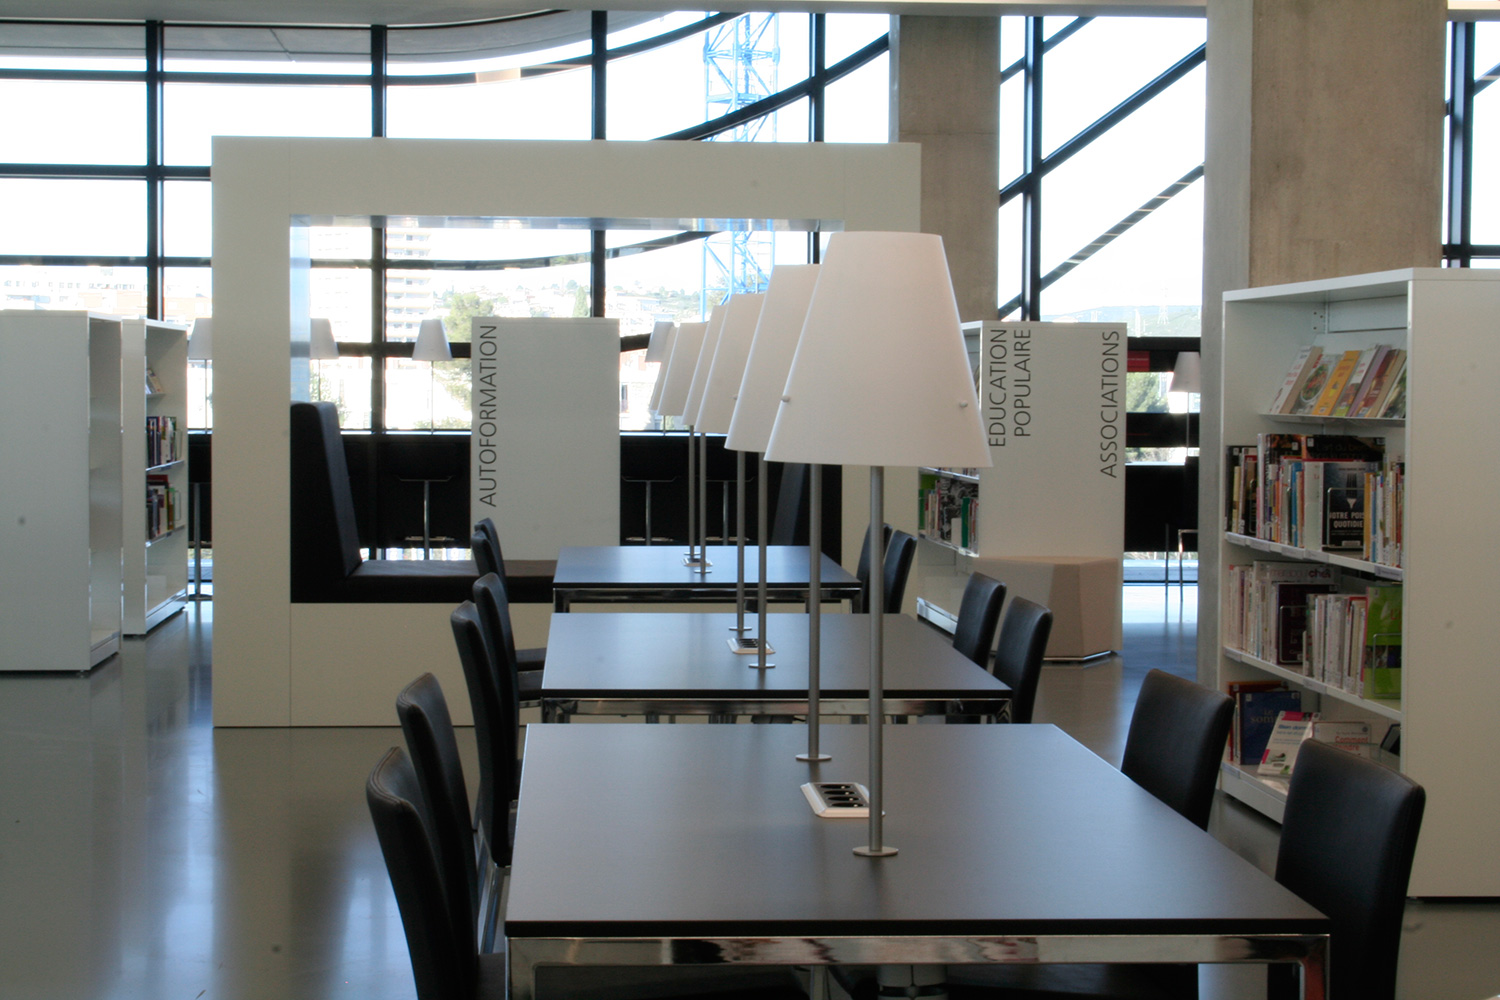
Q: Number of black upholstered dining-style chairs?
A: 12